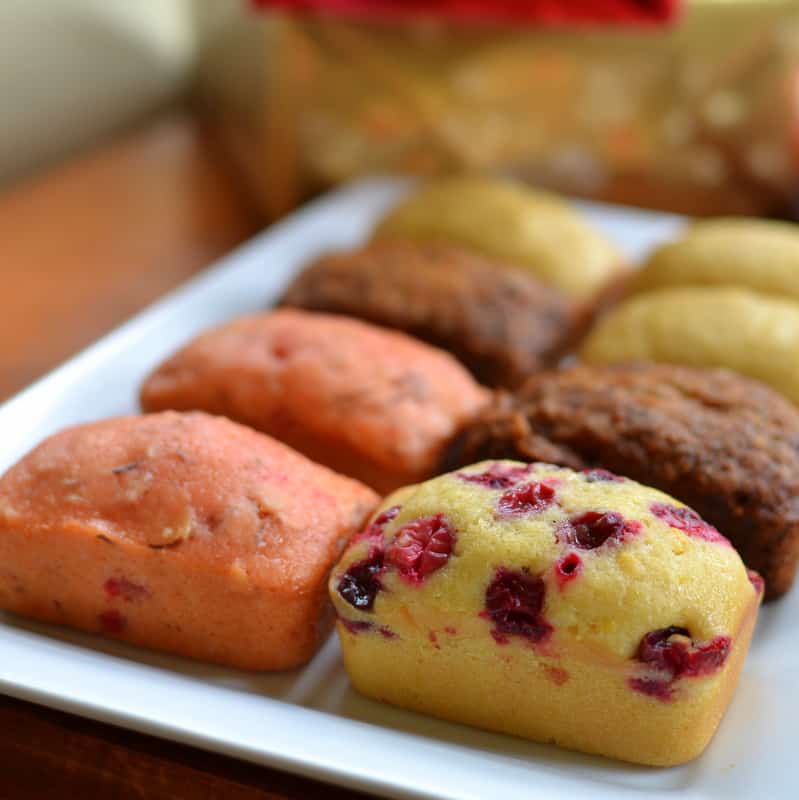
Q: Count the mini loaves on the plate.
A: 8